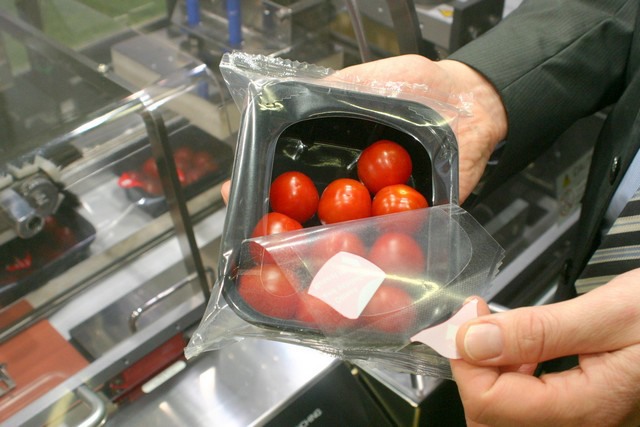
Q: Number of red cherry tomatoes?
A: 10